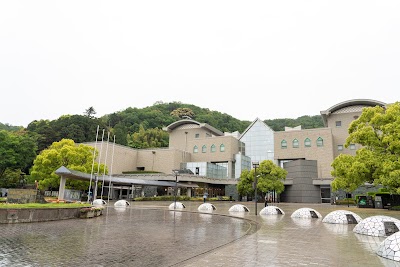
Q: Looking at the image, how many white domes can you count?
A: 10